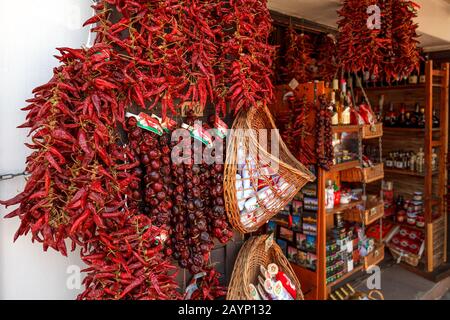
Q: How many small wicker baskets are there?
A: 4